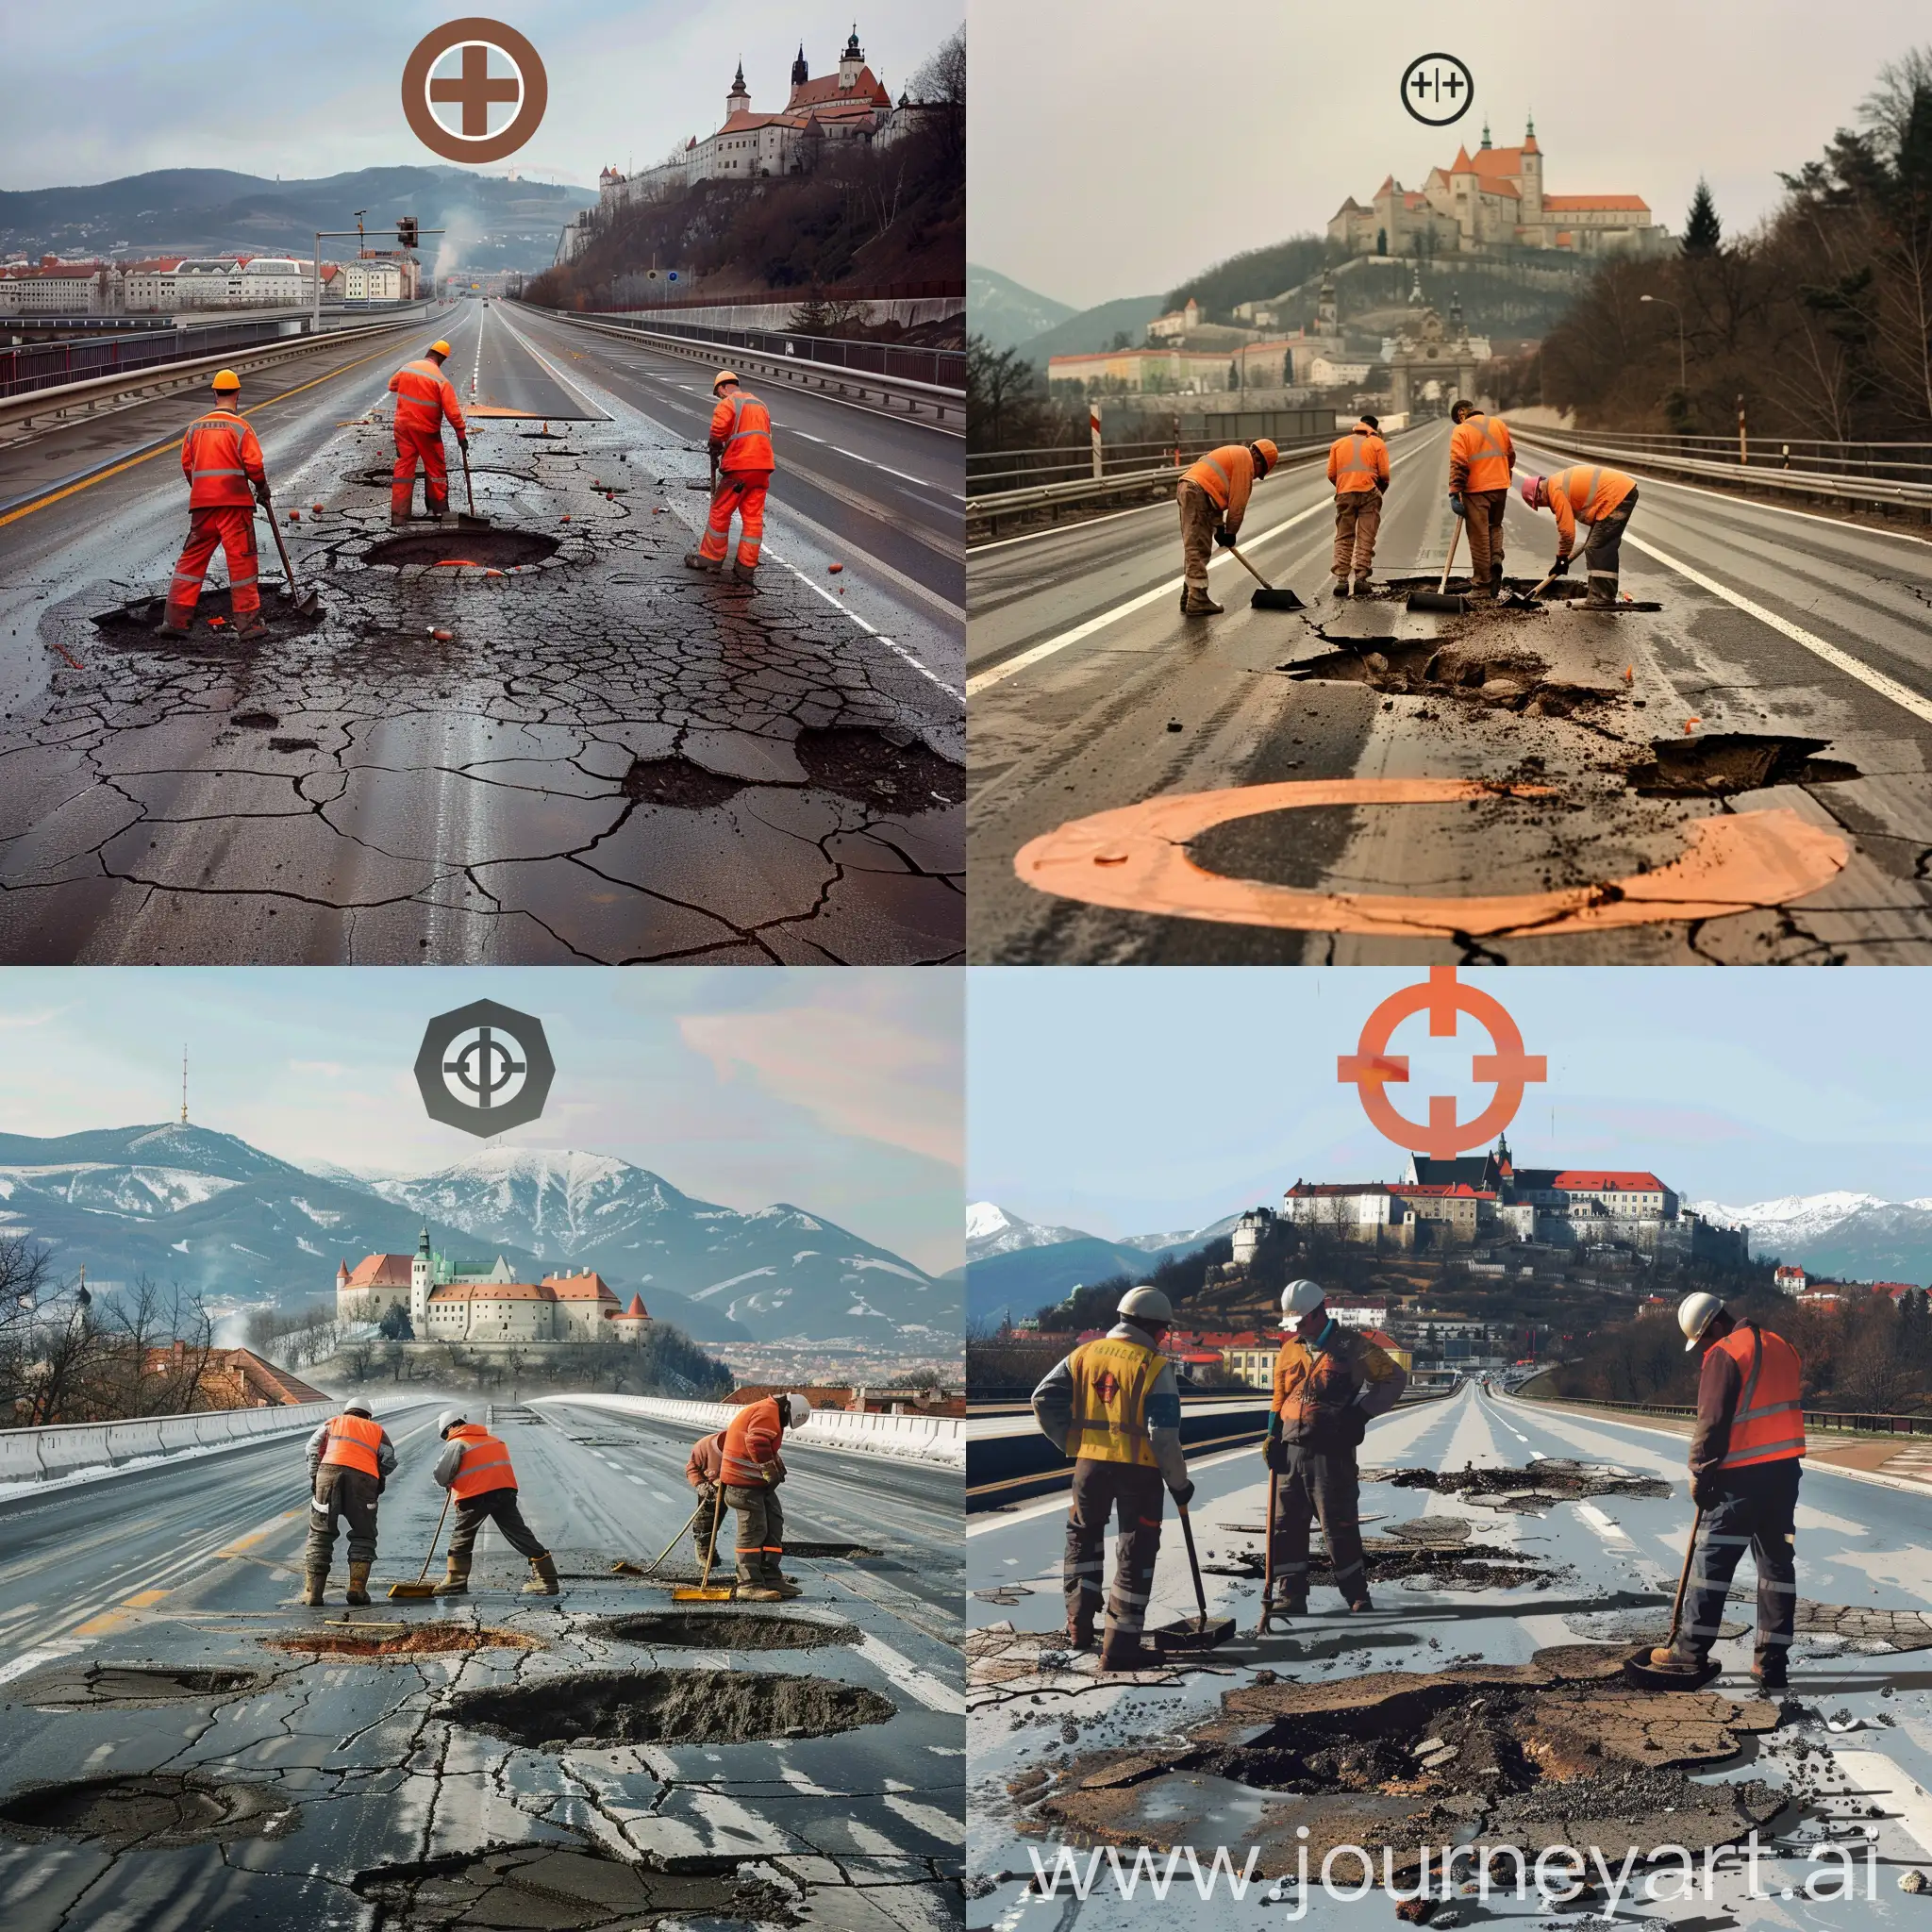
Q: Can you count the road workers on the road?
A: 14